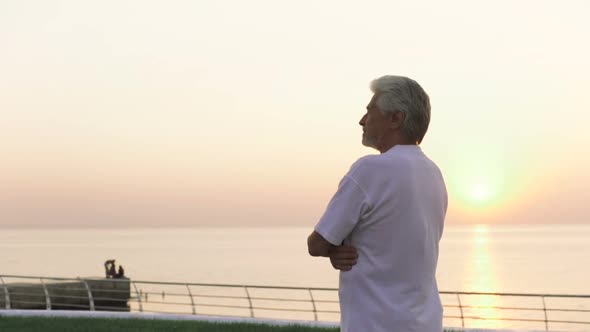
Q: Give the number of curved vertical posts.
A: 9